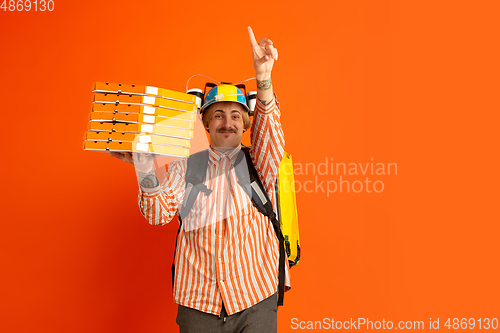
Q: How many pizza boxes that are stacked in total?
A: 7